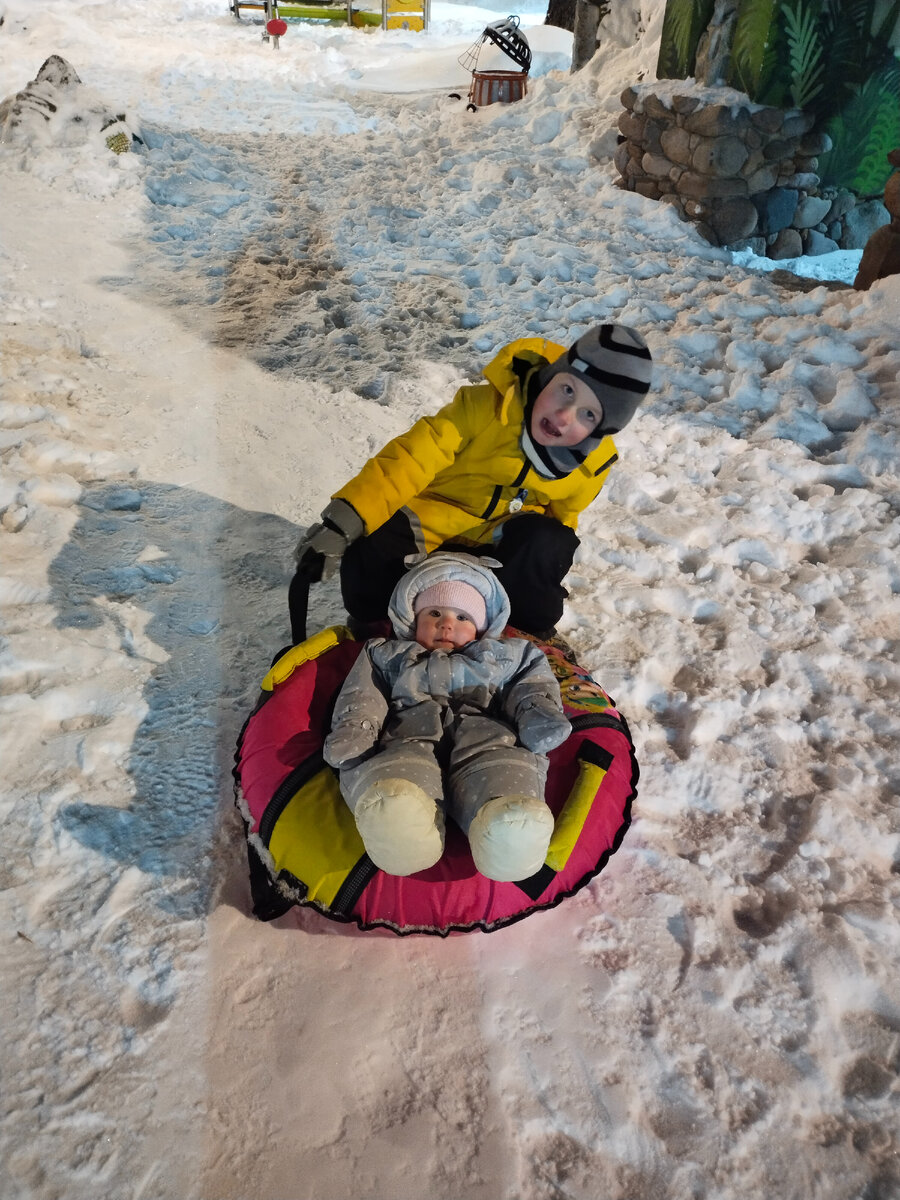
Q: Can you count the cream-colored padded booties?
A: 2